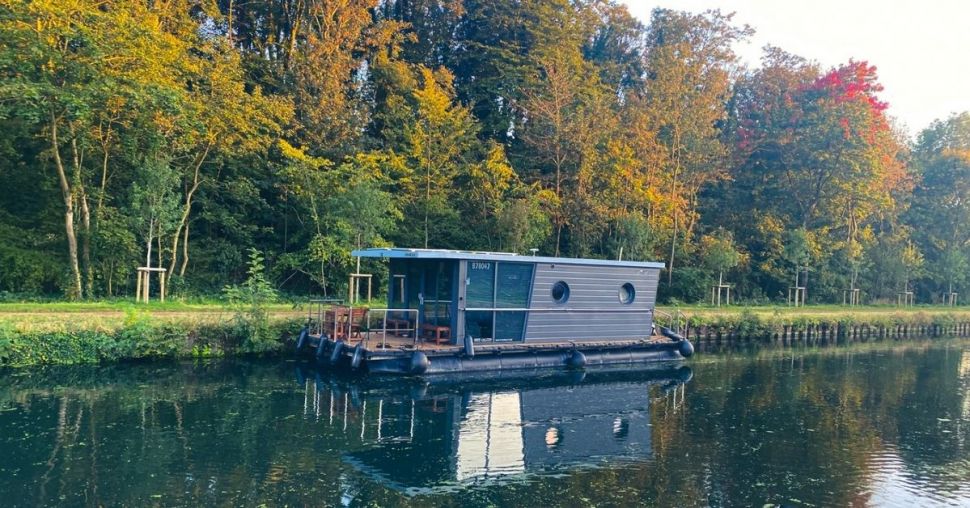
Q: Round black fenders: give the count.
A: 3